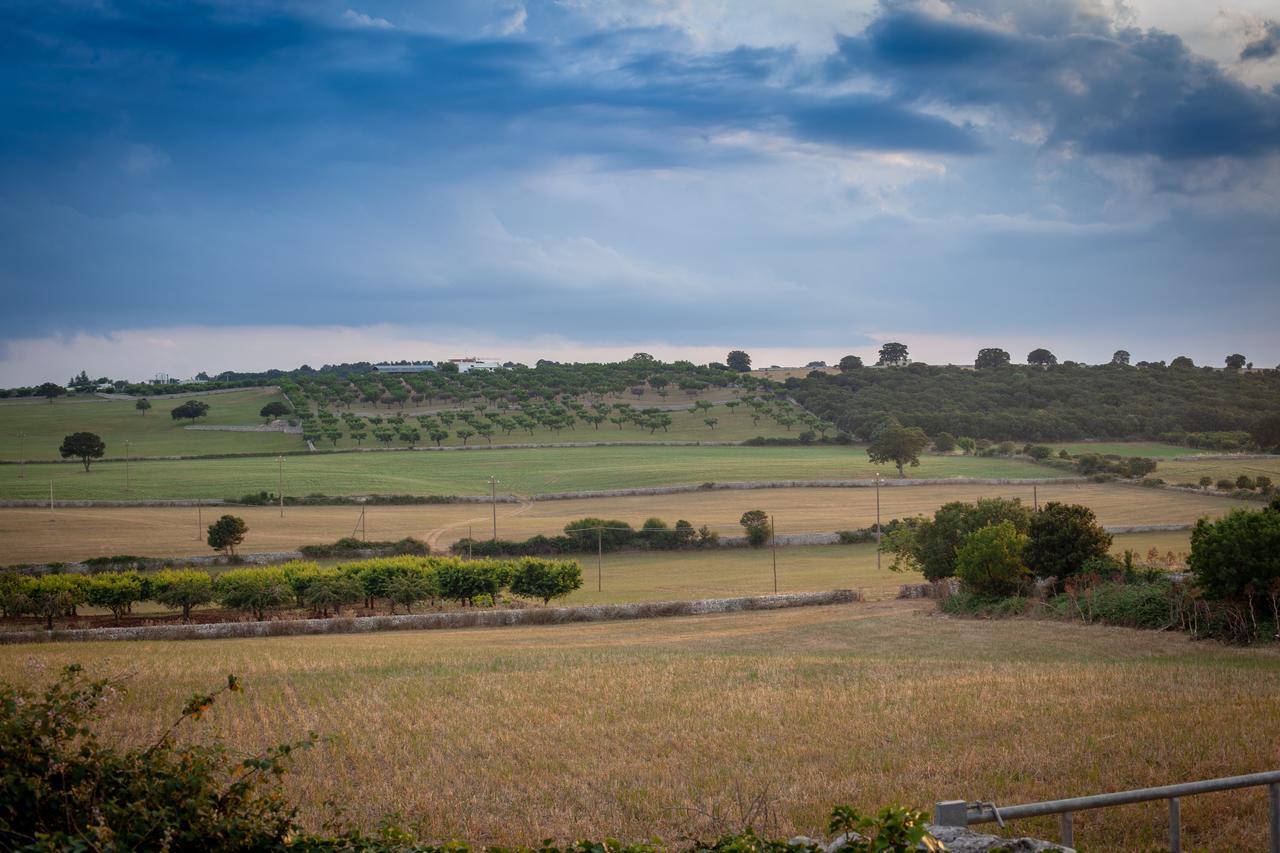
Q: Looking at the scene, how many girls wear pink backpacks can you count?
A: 0